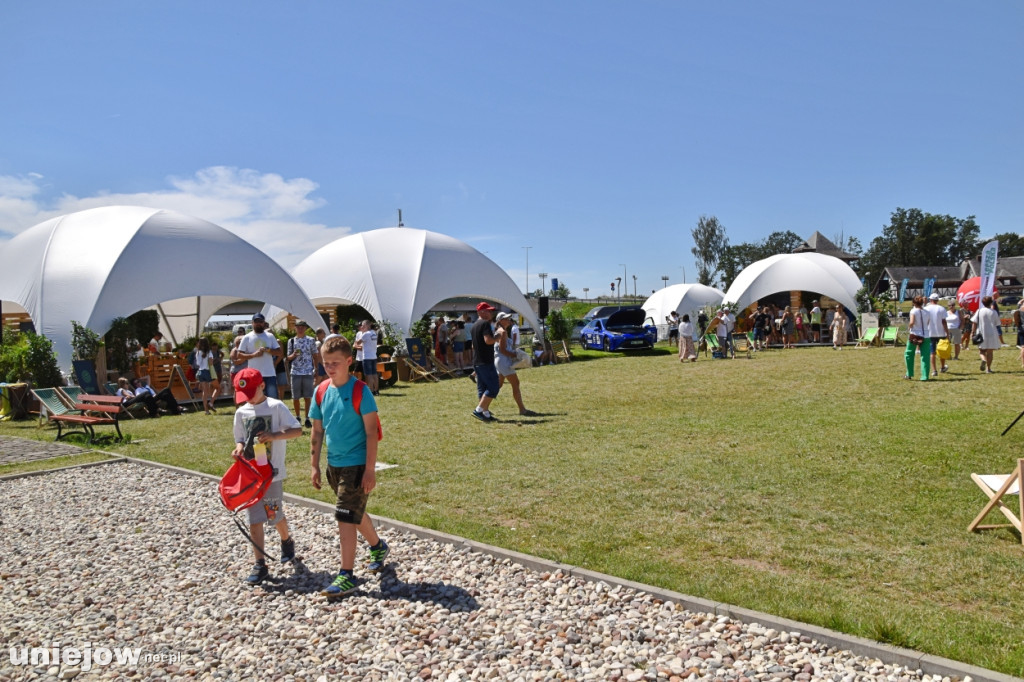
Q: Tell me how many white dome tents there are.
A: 4